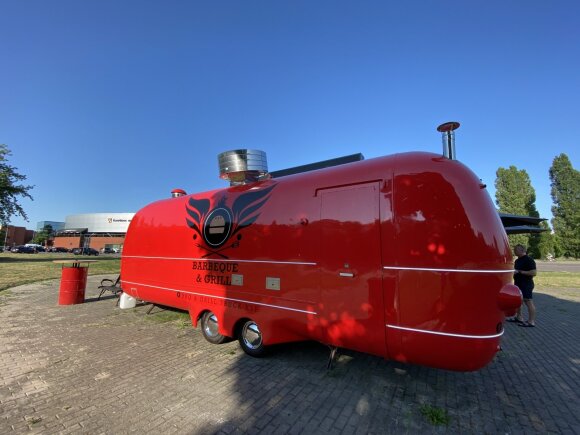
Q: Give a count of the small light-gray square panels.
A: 2